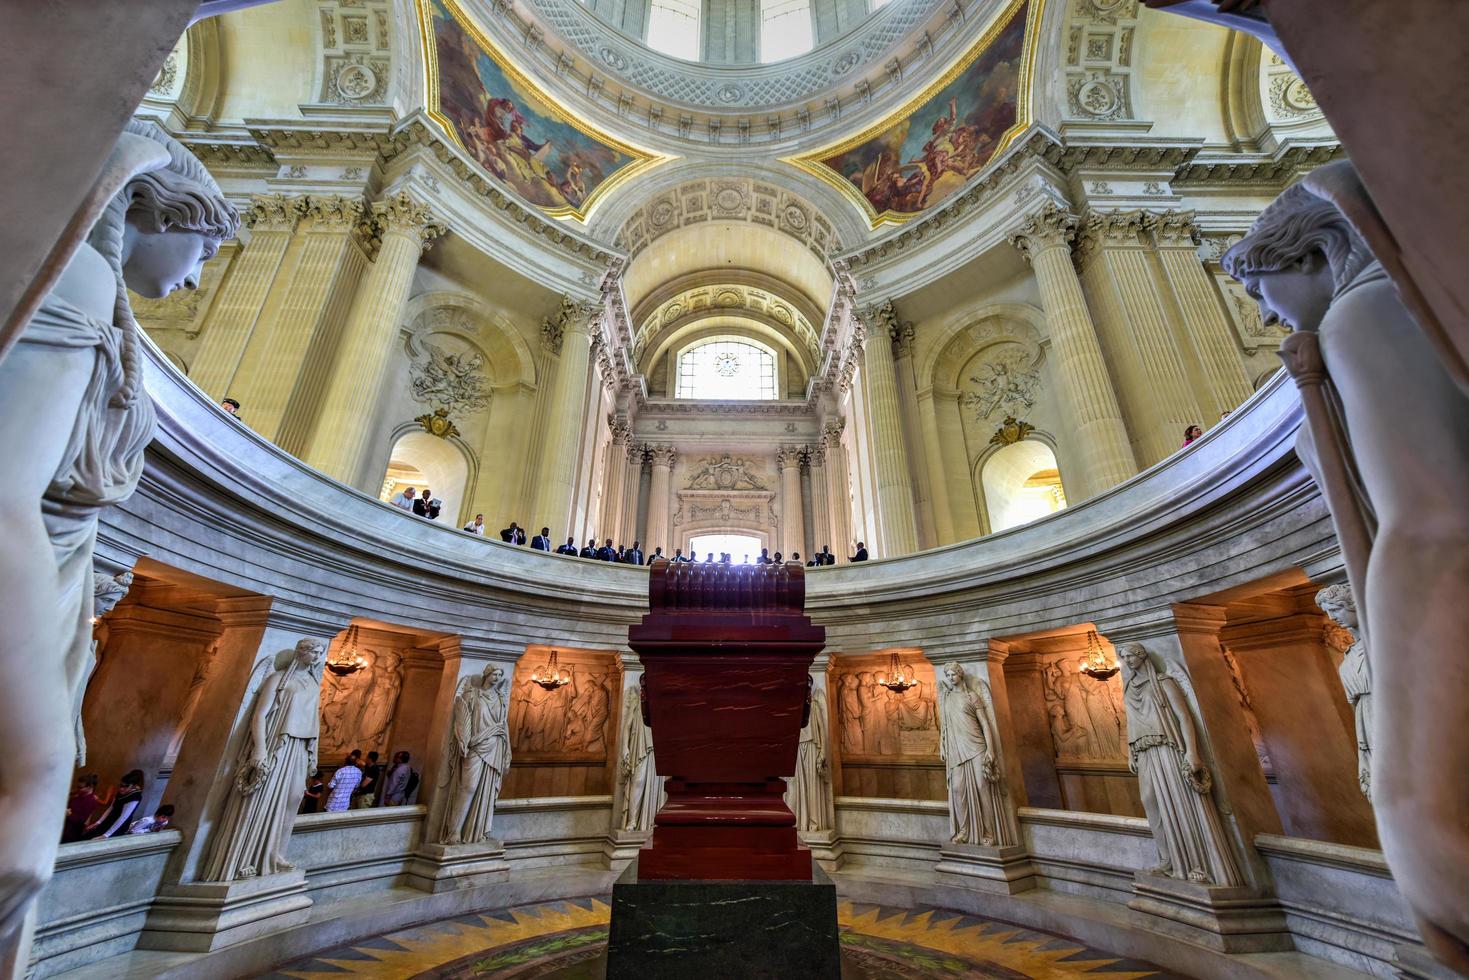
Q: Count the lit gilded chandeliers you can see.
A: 4